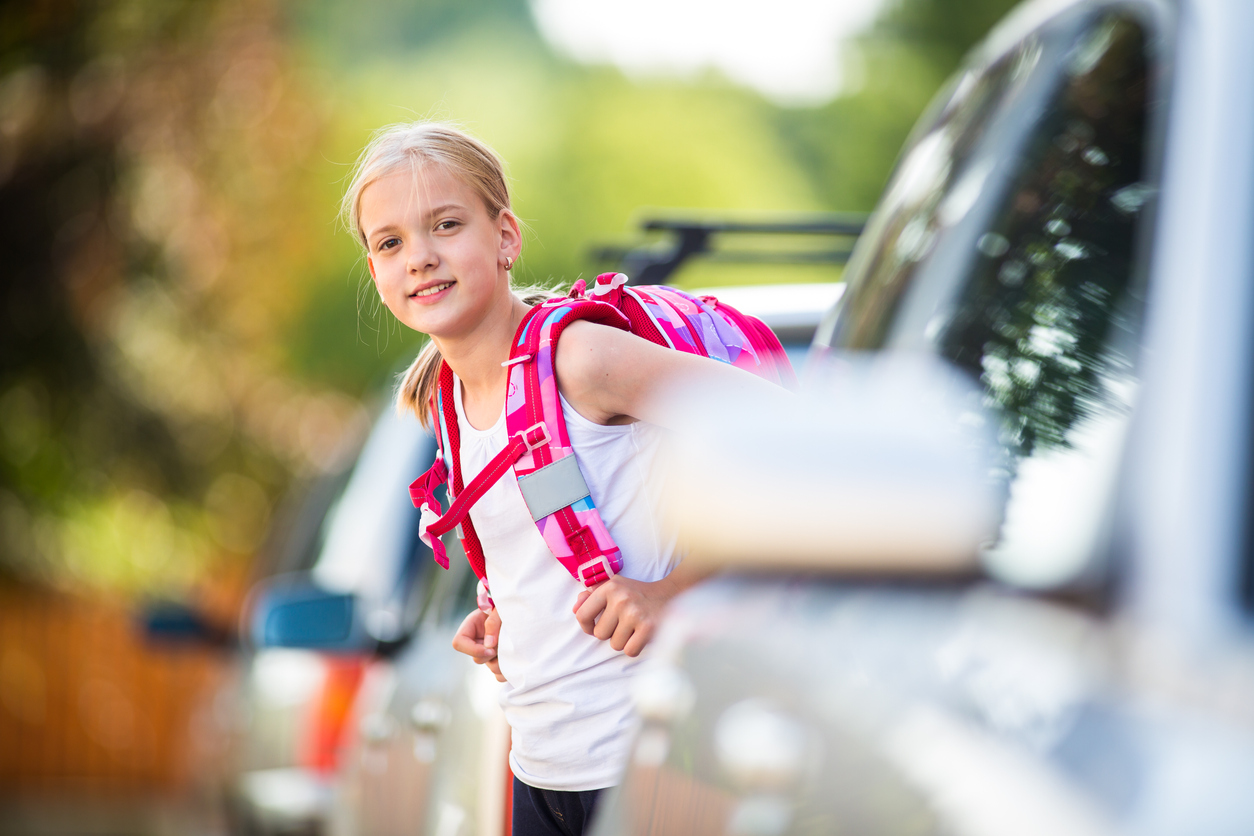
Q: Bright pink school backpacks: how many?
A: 1